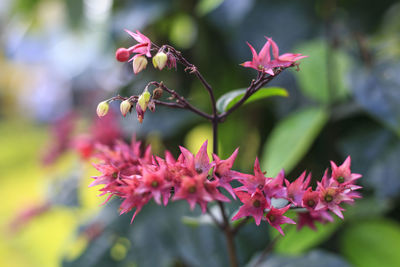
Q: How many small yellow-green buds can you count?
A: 5